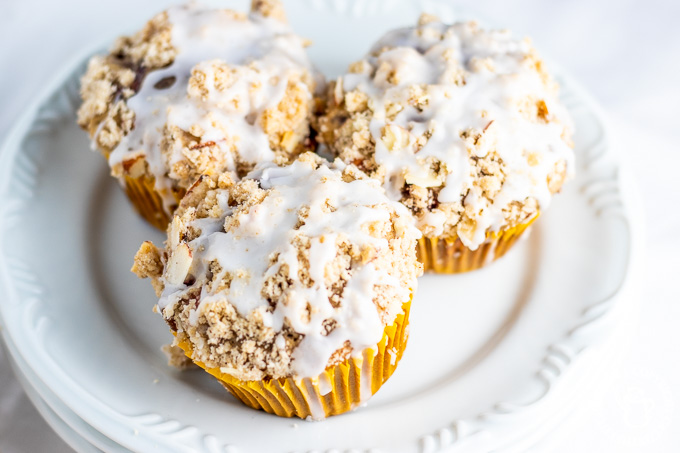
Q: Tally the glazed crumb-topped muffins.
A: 3